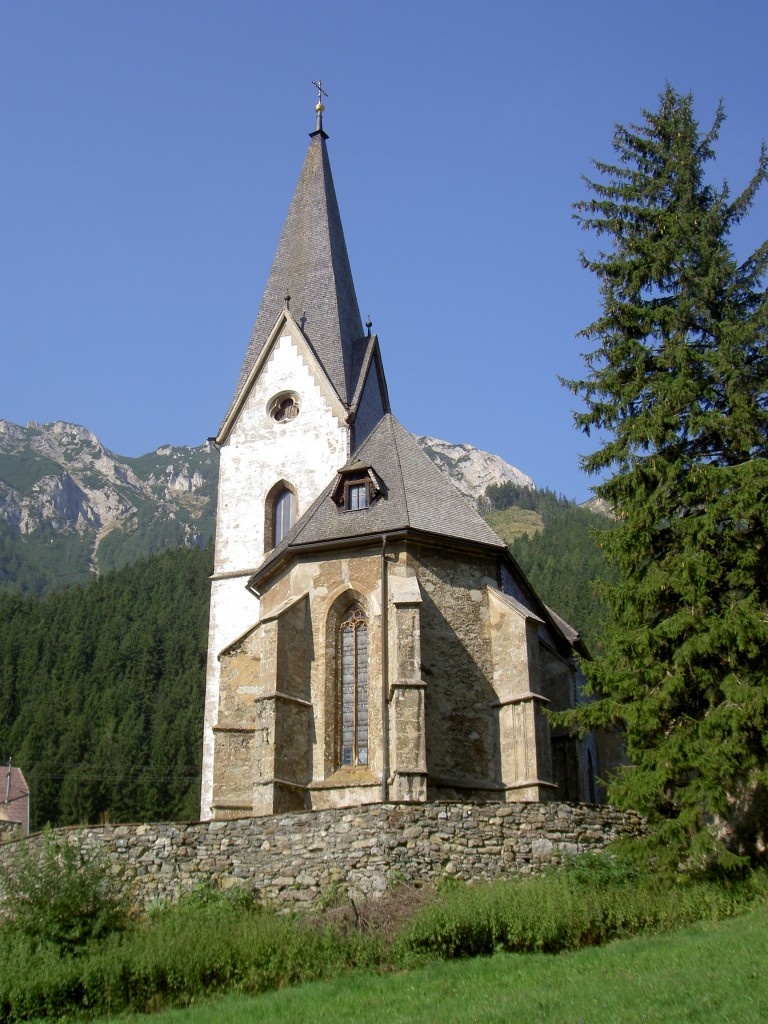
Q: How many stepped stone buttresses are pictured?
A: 4